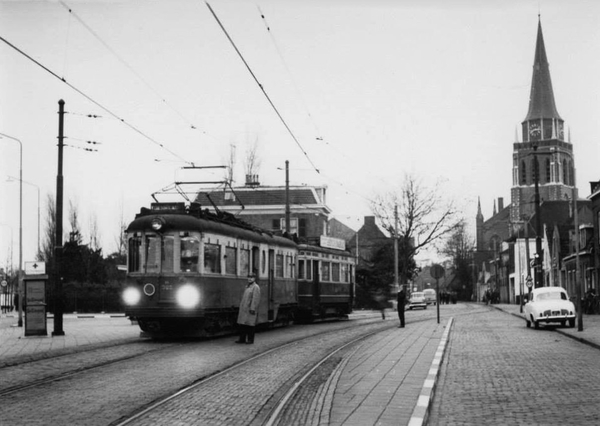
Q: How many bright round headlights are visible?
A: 2